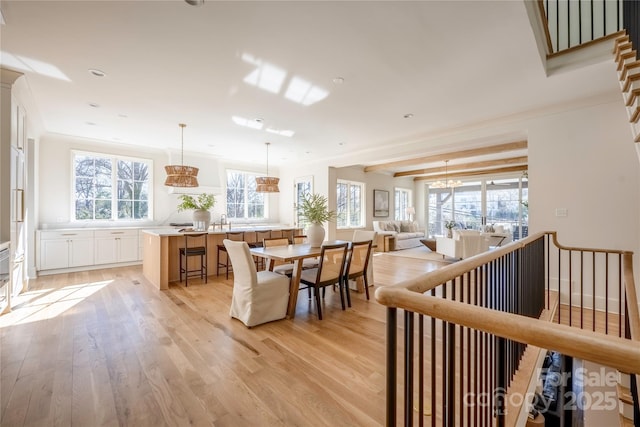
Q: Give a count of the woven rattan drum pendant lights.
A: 2